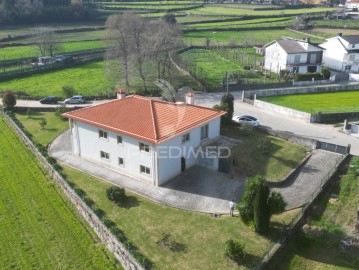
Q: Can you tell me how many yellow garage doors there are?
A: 0